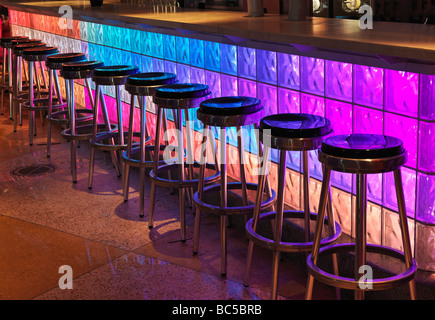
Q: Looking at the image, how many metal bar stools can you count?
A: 12